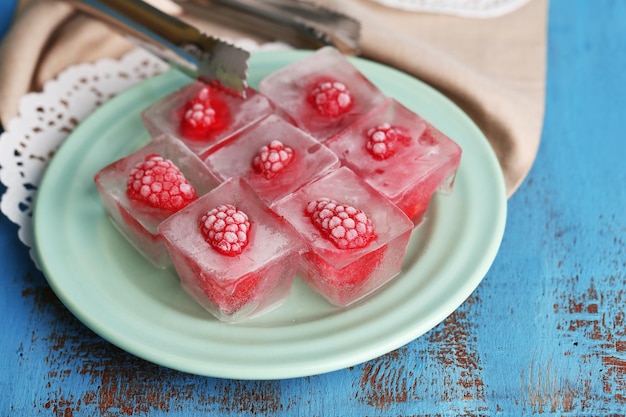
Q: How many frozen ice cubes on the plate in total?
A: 7